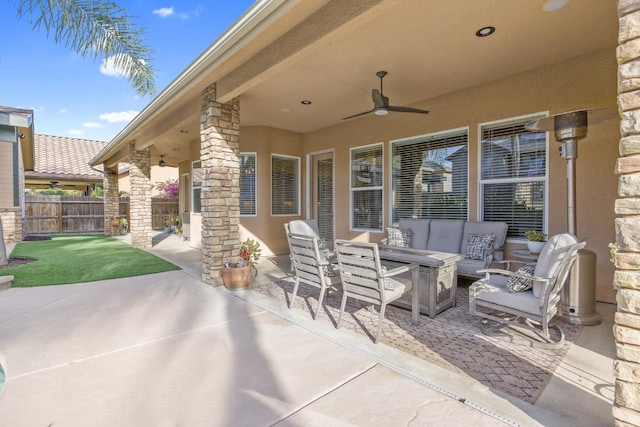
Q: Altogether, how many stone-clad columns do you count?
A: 4